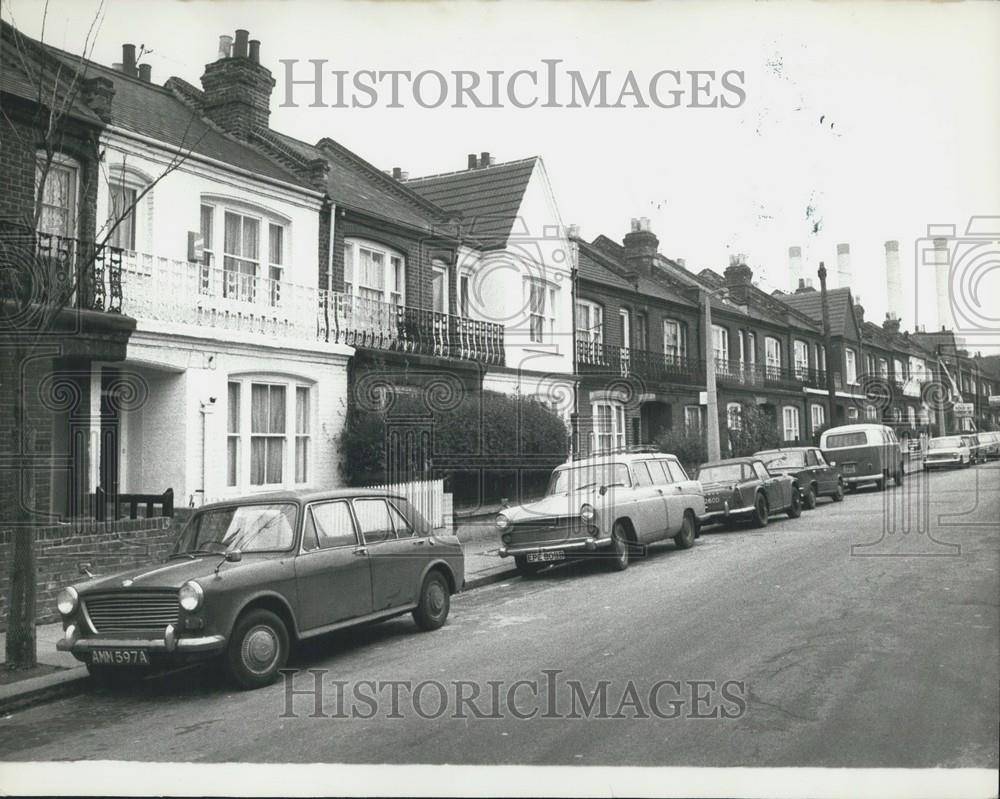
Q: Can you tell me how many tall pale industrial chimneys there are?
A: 4